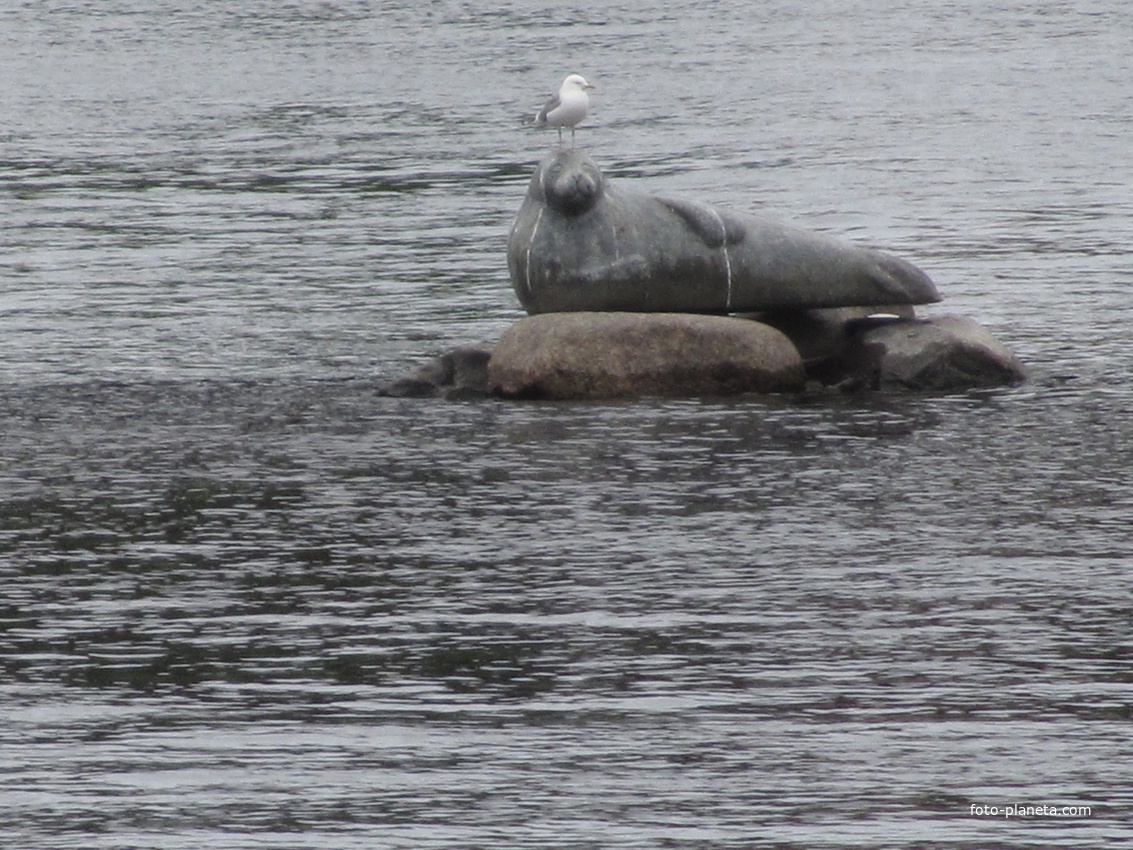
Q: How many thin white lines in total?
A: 2